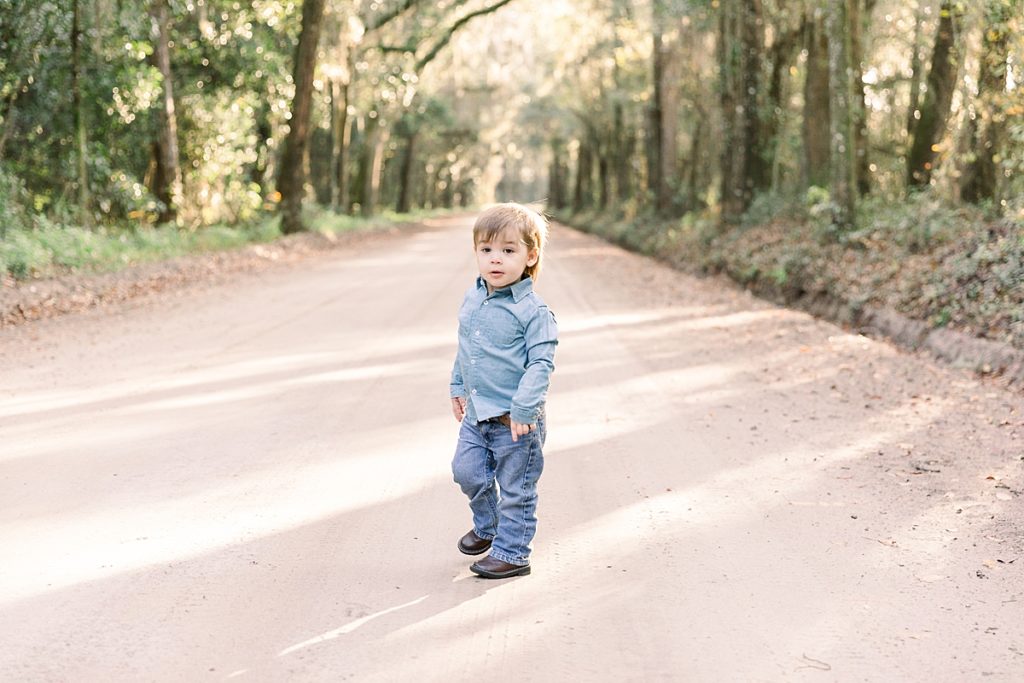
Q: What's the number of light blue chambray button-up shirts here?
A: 1